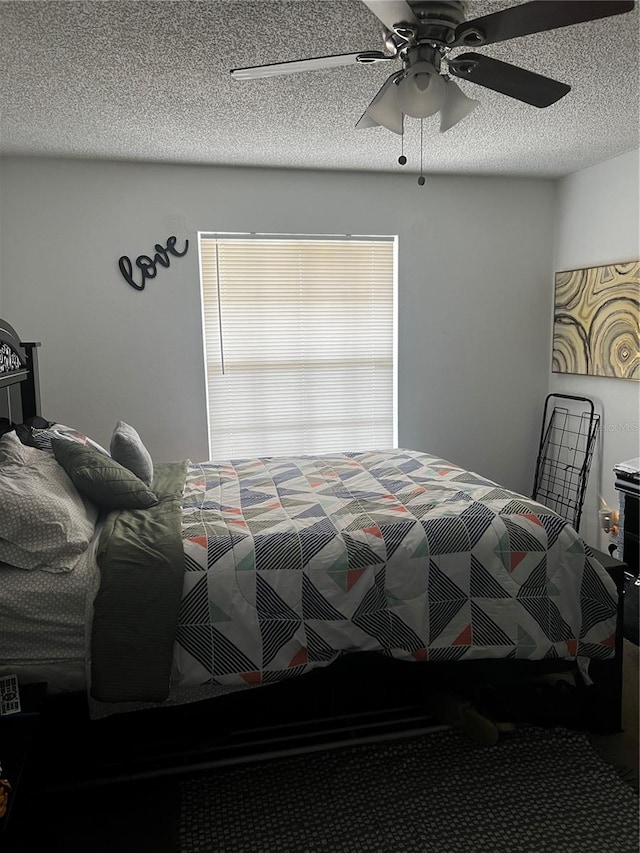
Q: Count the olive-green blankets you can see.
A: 1